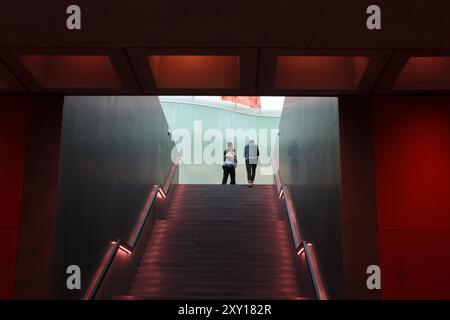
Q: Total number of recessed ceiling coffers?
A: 4